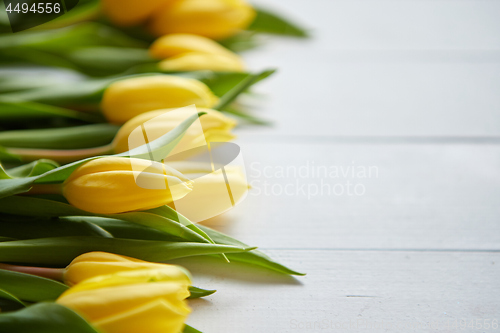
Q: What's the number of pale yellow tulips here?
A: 9